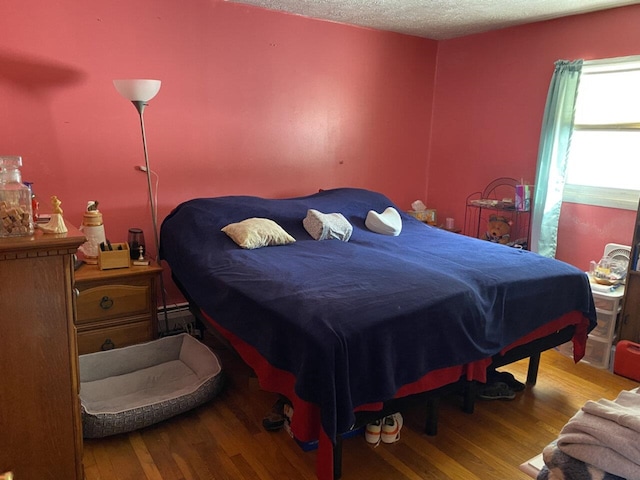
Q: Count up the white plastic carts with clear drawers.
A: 1